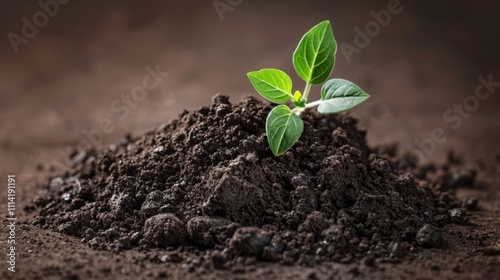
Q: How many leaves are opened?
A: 4